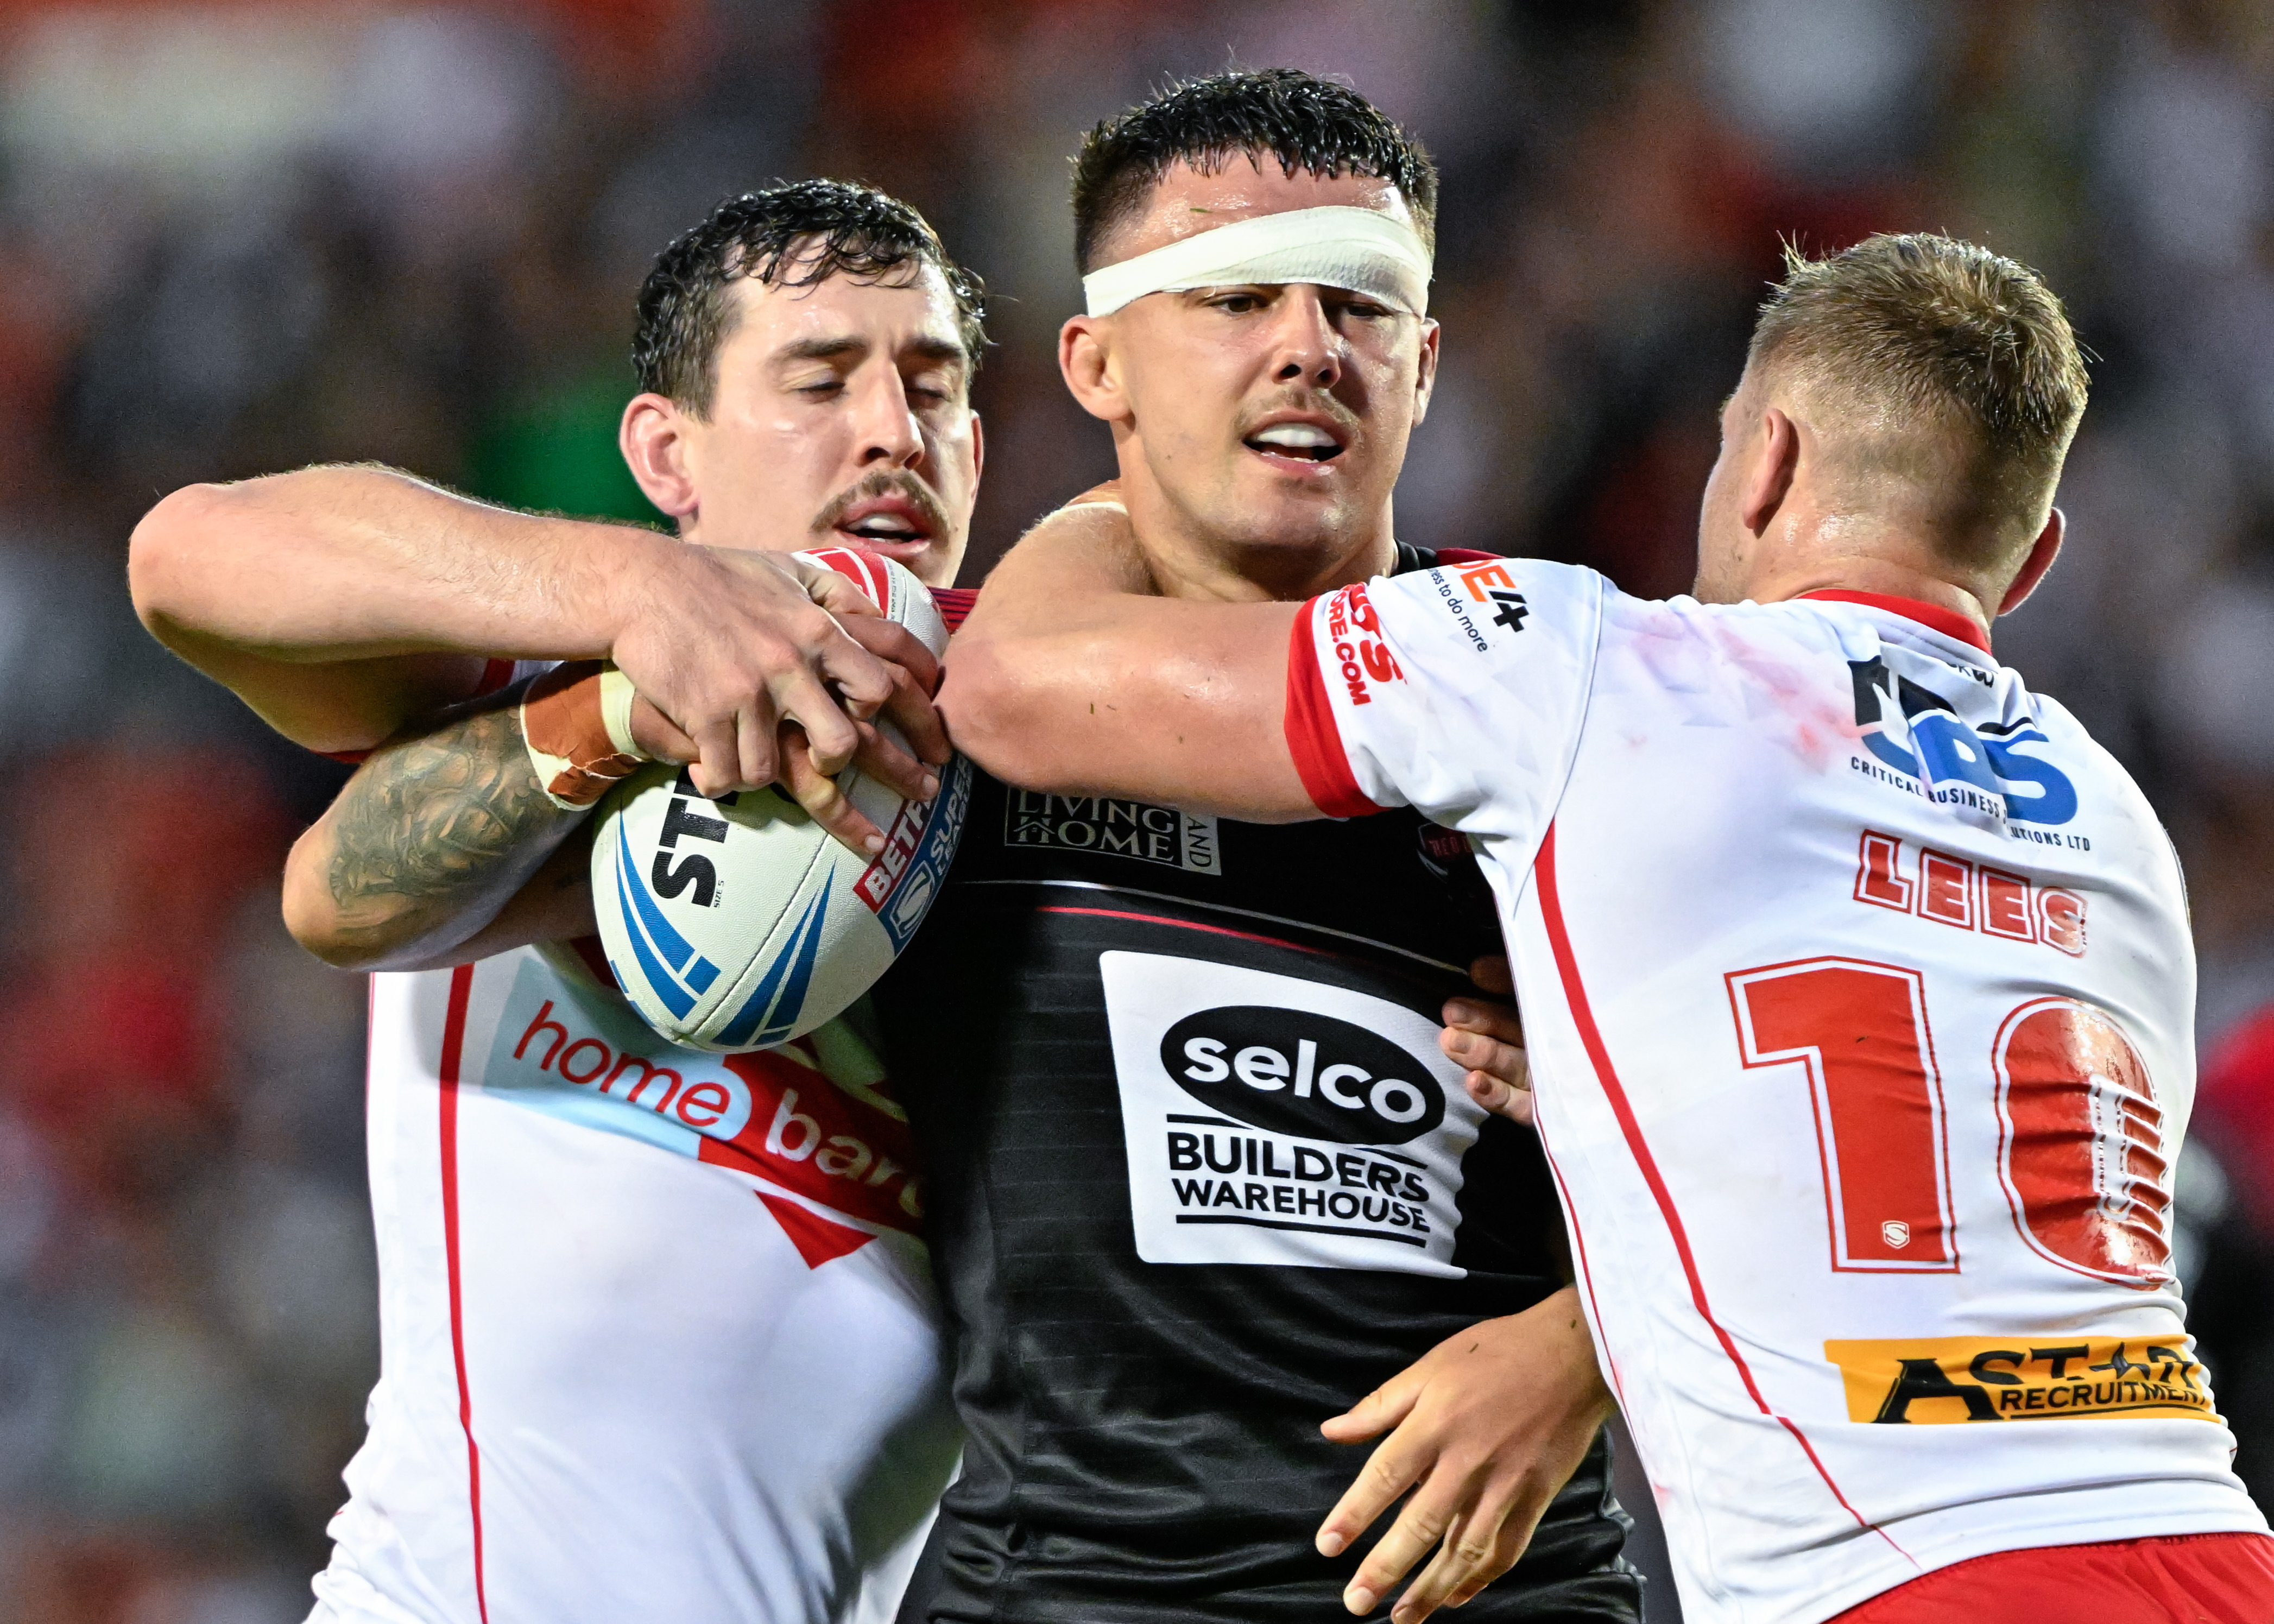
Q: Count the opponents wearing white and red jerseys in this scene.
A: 2